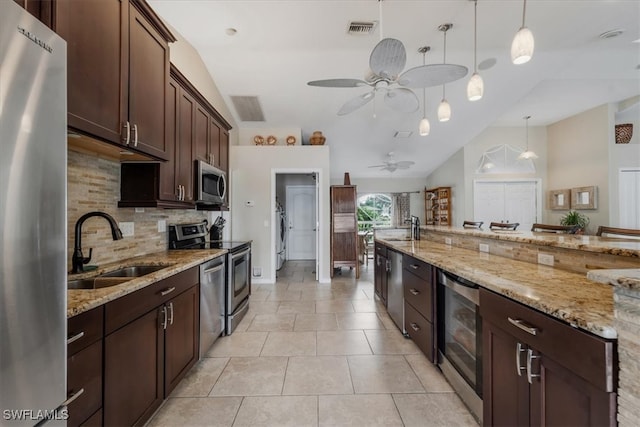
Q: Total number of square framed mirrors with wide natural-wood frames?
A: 2